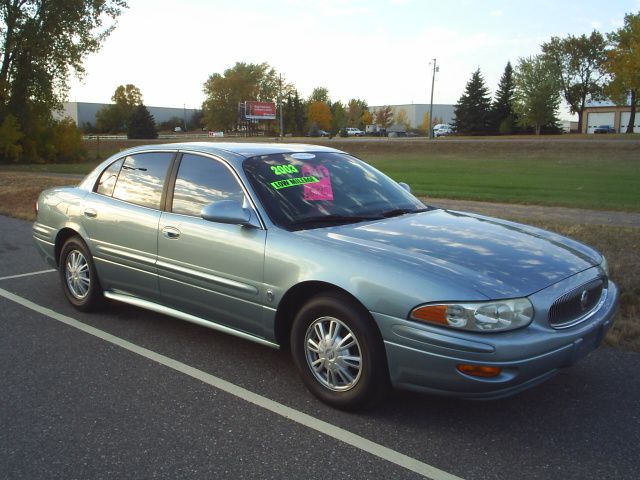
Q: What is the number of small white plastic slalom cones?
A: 0